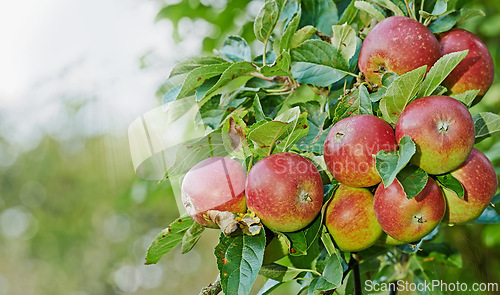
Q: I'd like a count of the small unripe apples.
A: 0